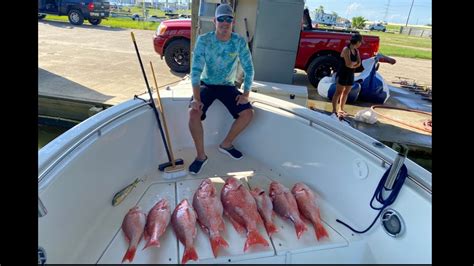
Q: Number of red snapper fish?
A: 8